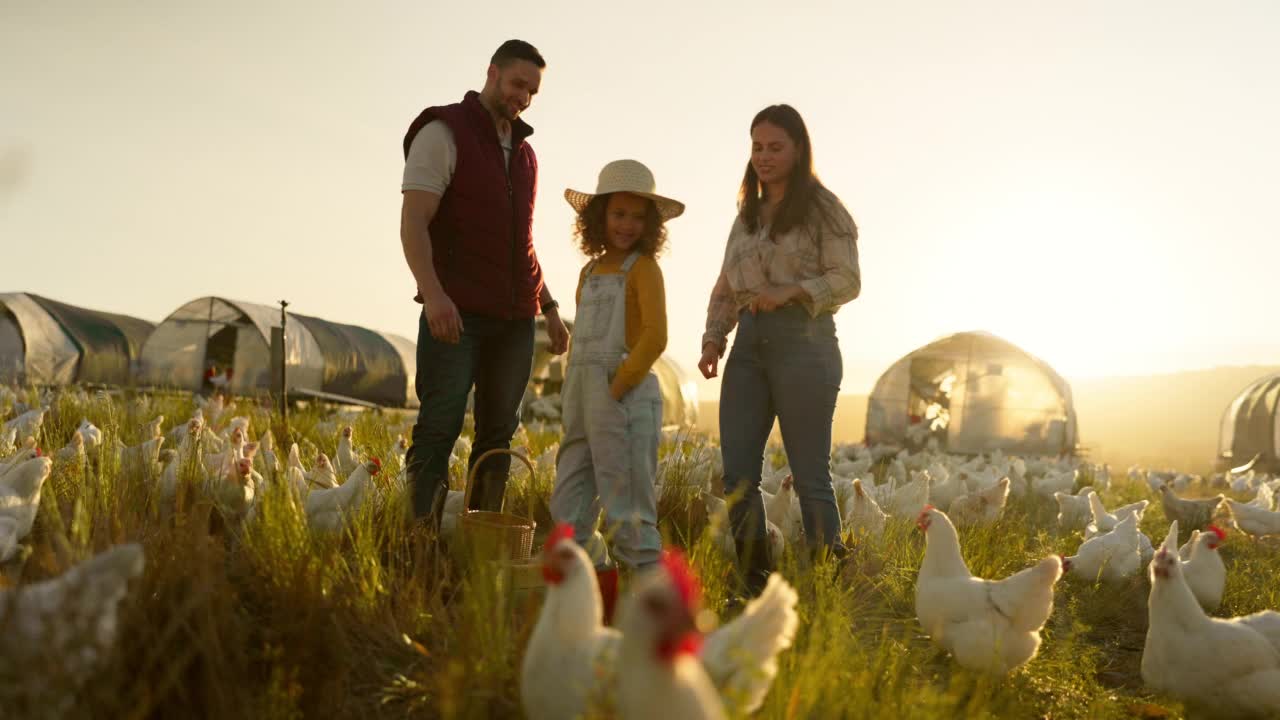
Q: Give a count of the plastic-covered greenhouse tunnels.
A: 5